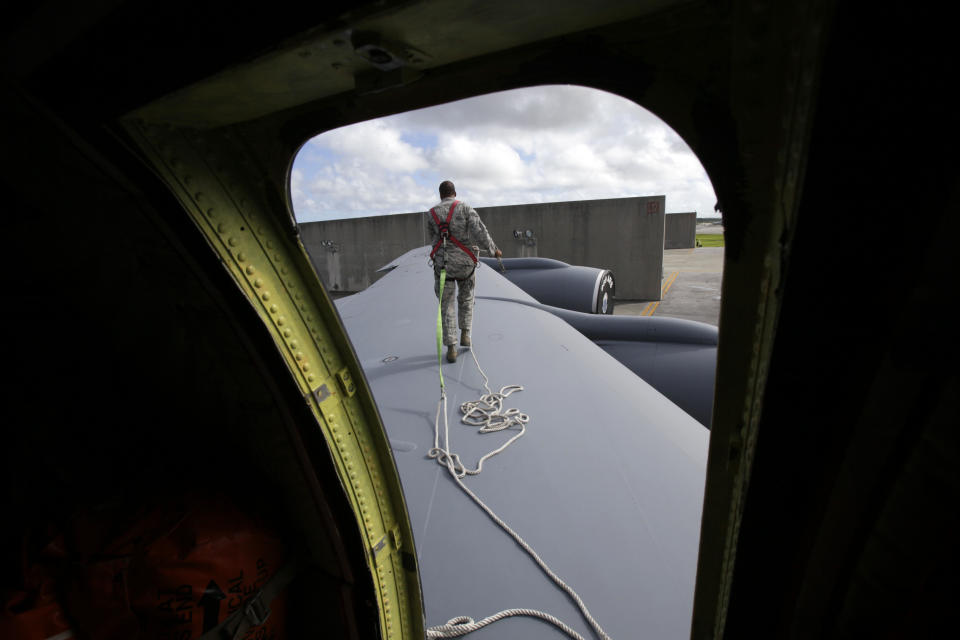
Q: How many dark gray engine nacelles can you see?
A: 2